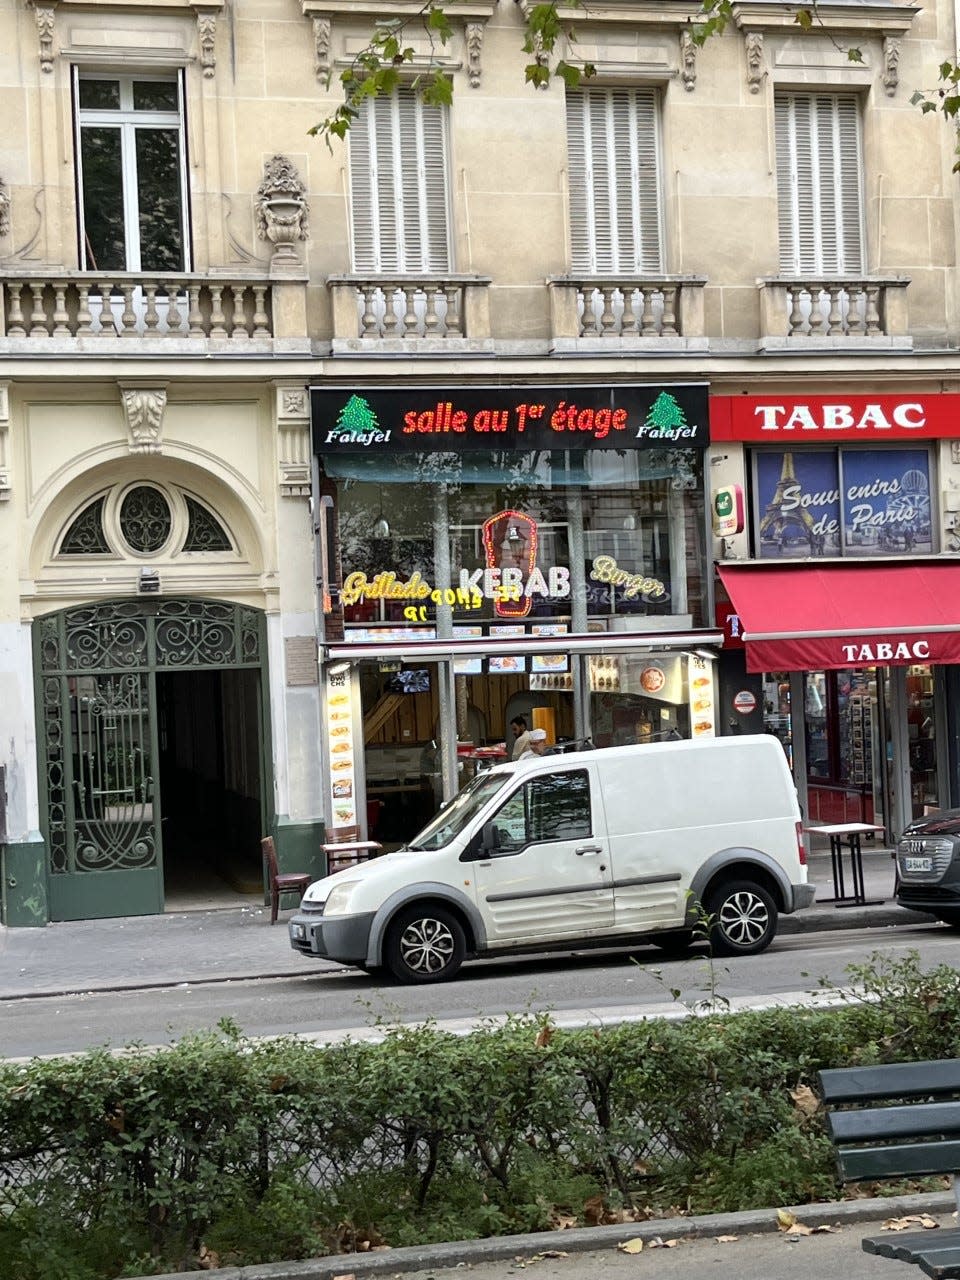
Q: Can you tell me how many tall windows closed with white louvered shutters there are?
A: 3